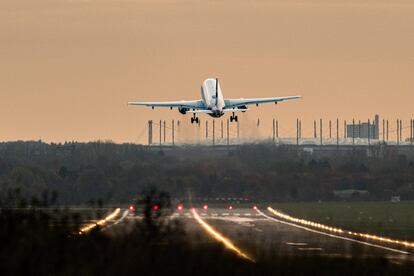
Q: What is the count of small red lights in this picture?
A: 6